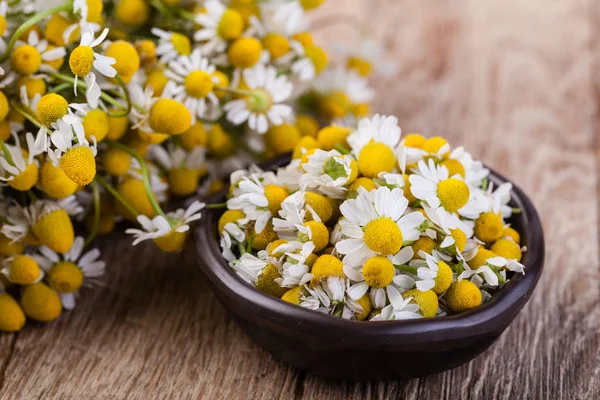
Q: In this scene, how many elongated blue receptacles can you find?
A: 0